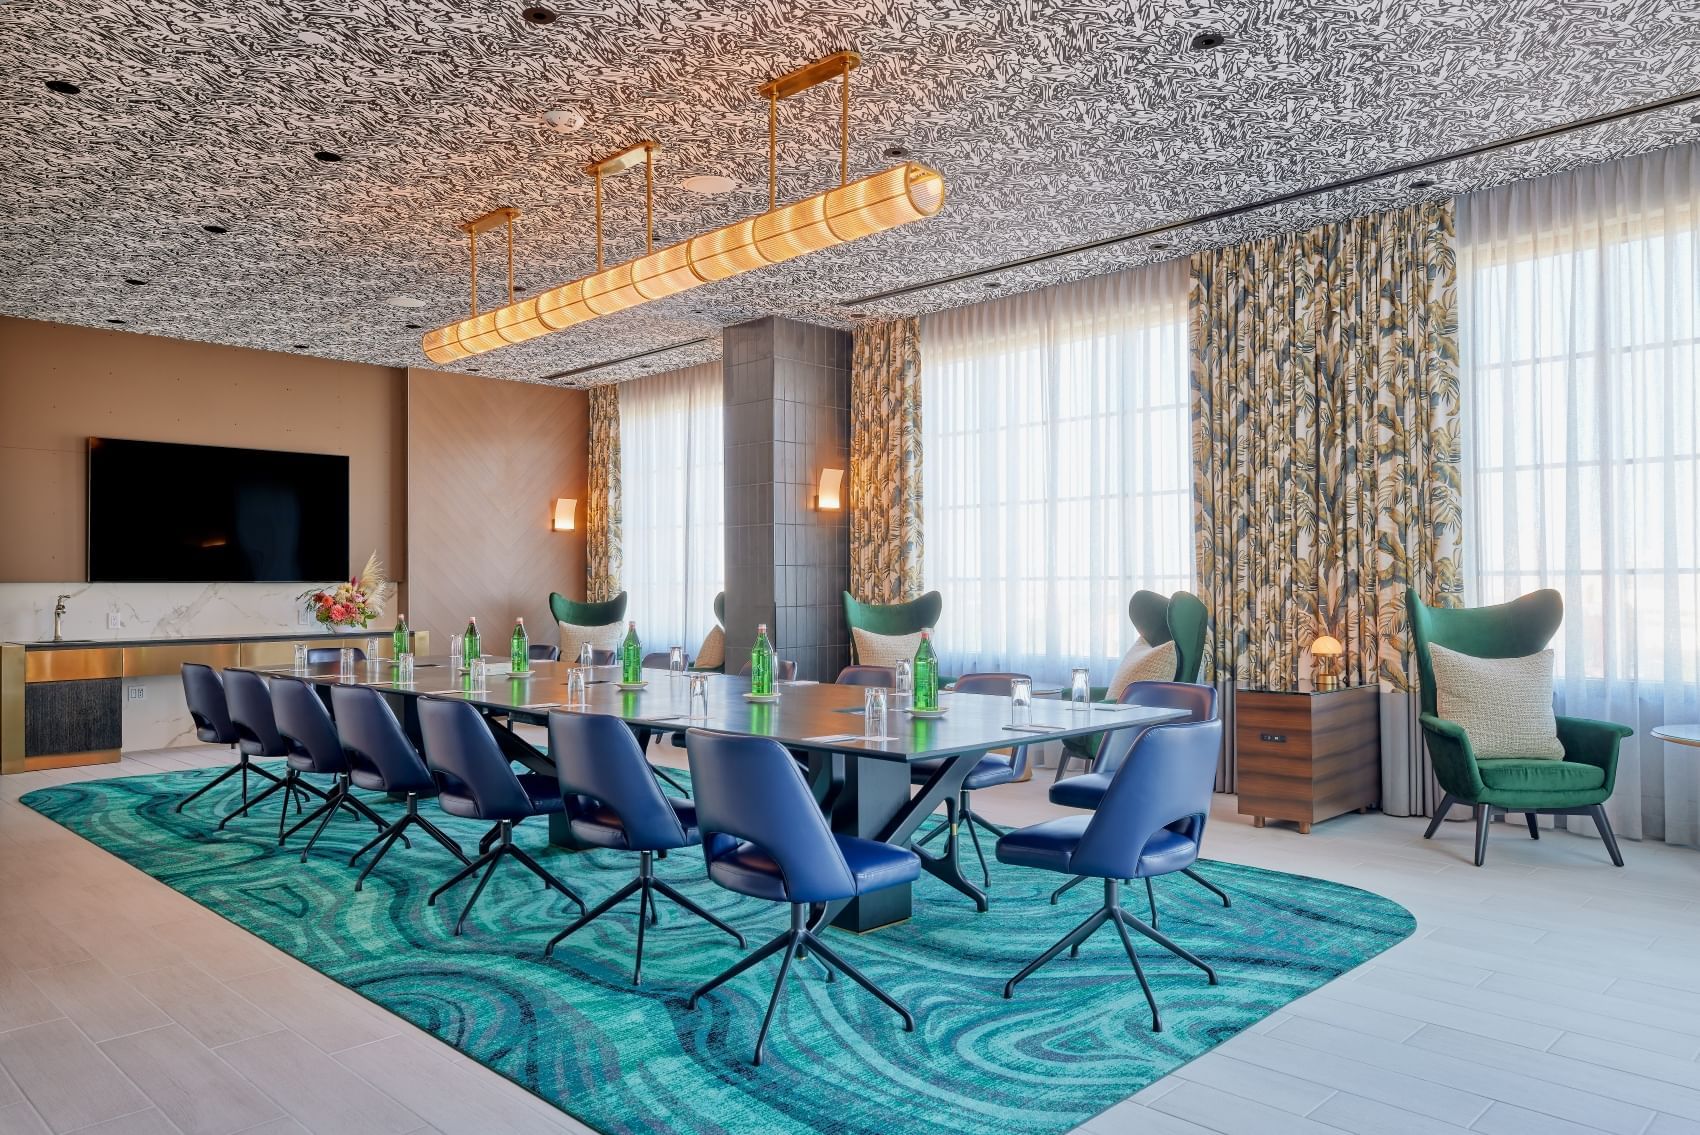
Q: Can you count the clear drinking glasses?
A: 15